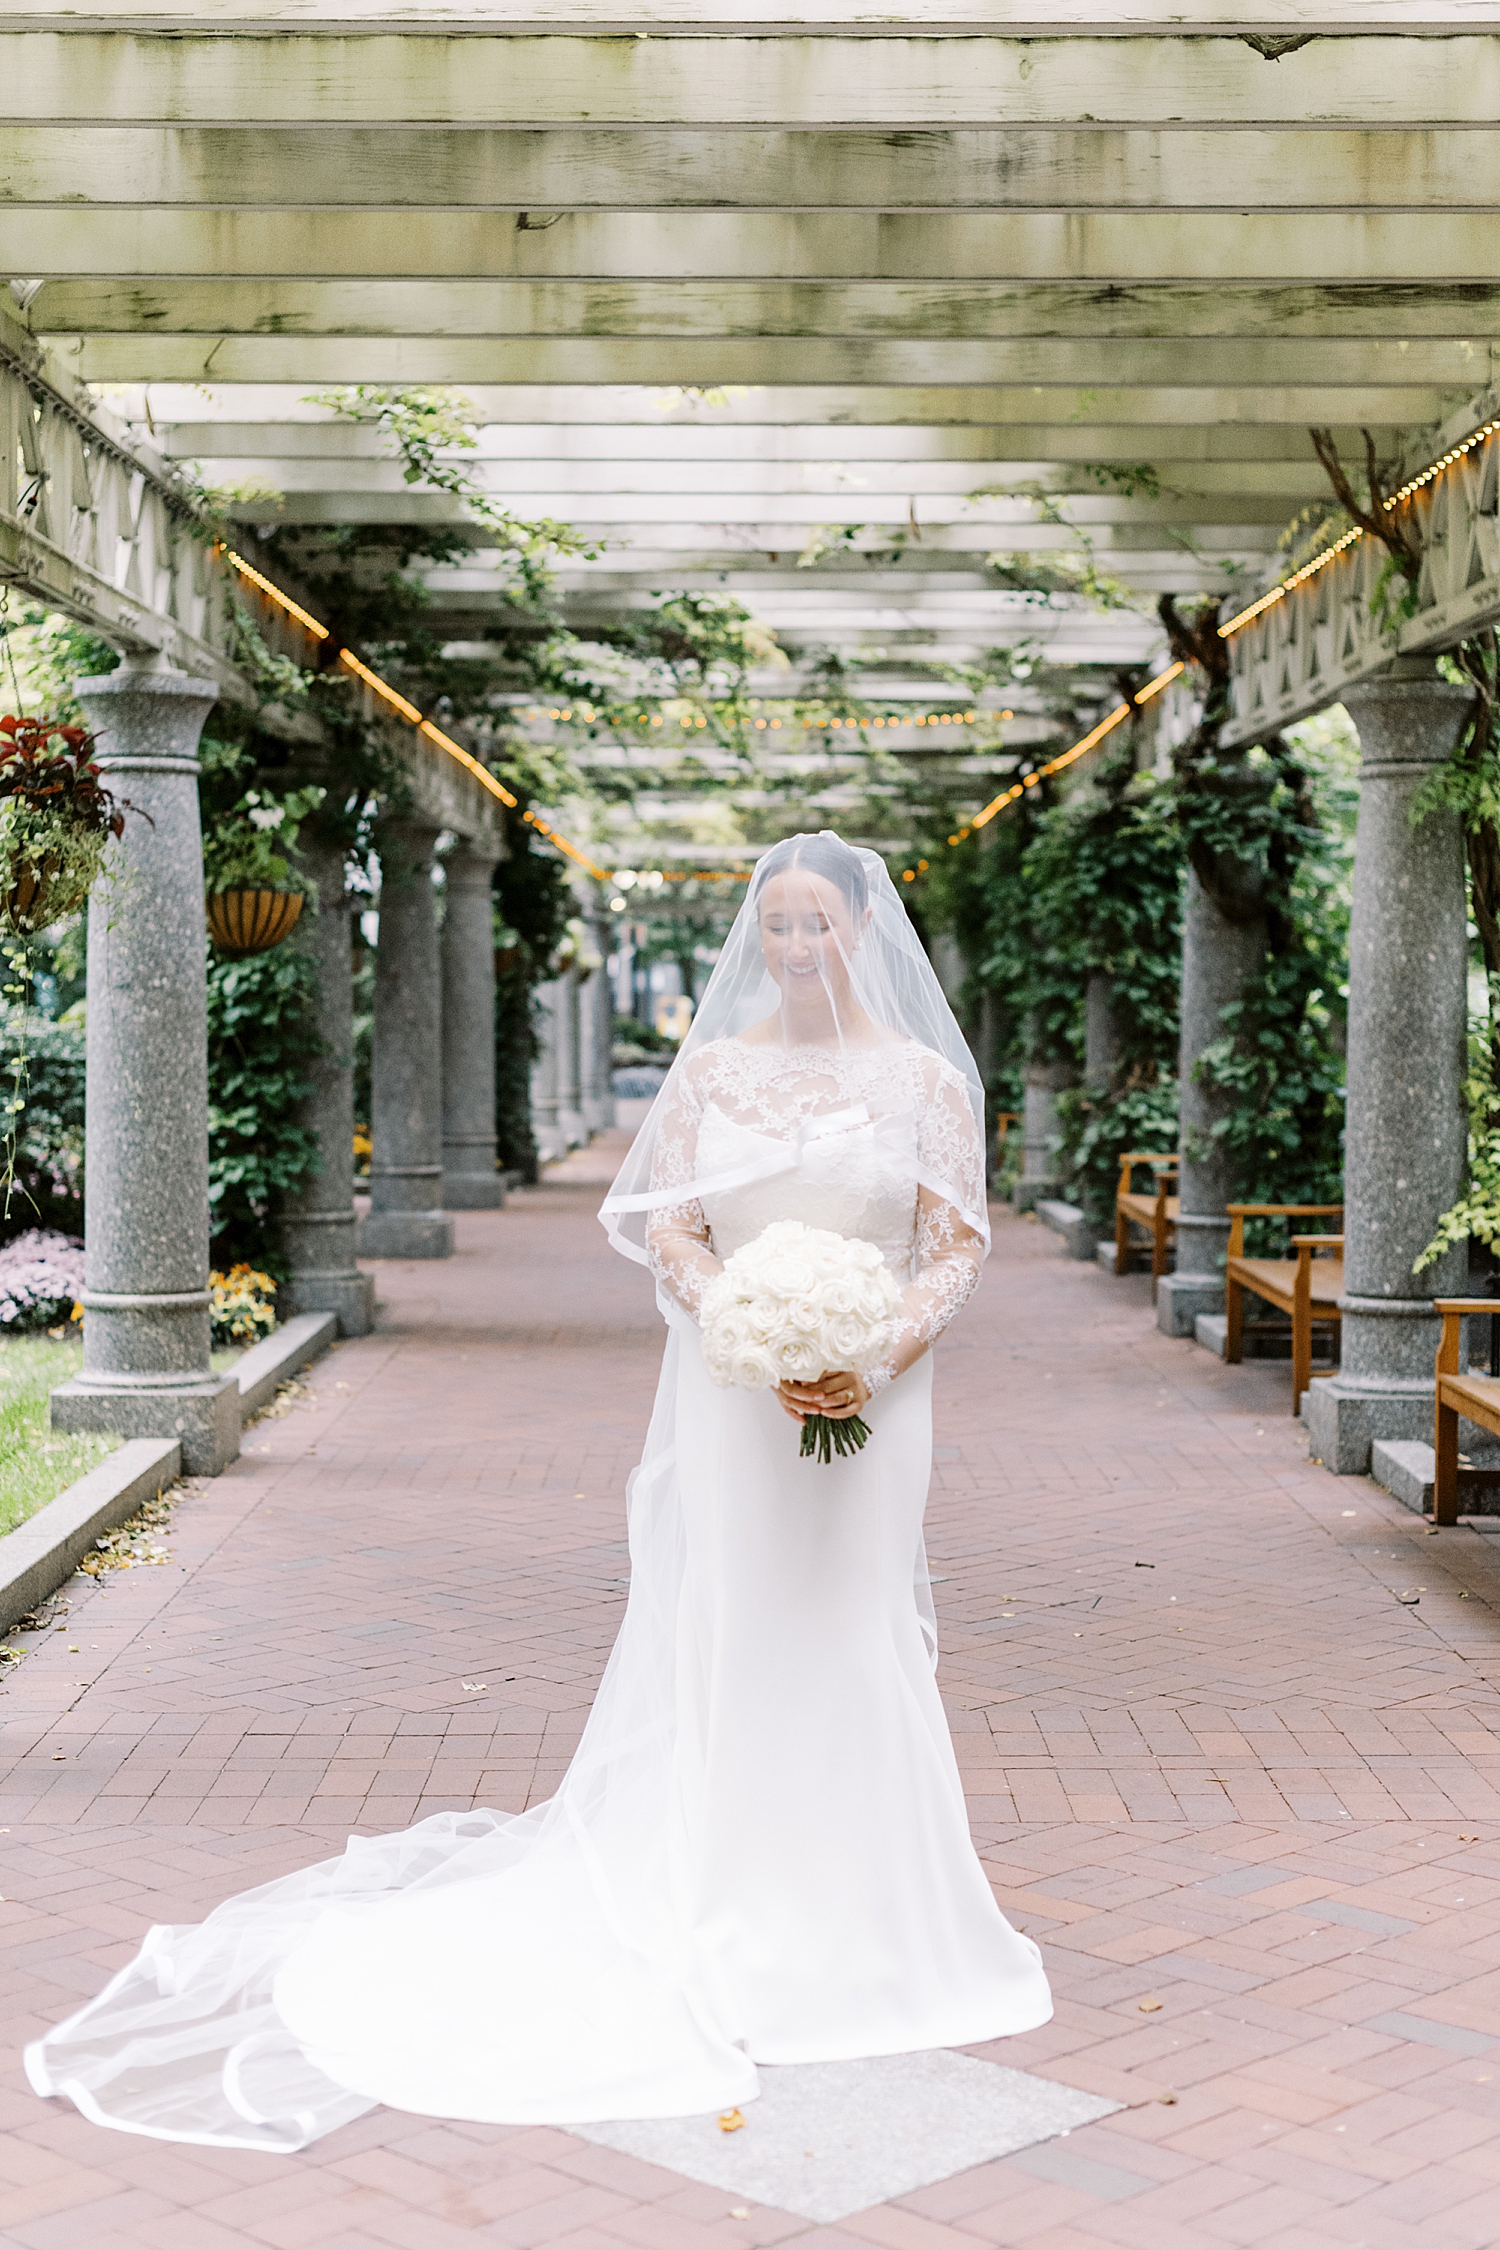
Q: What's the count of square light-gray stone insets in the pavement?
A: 1